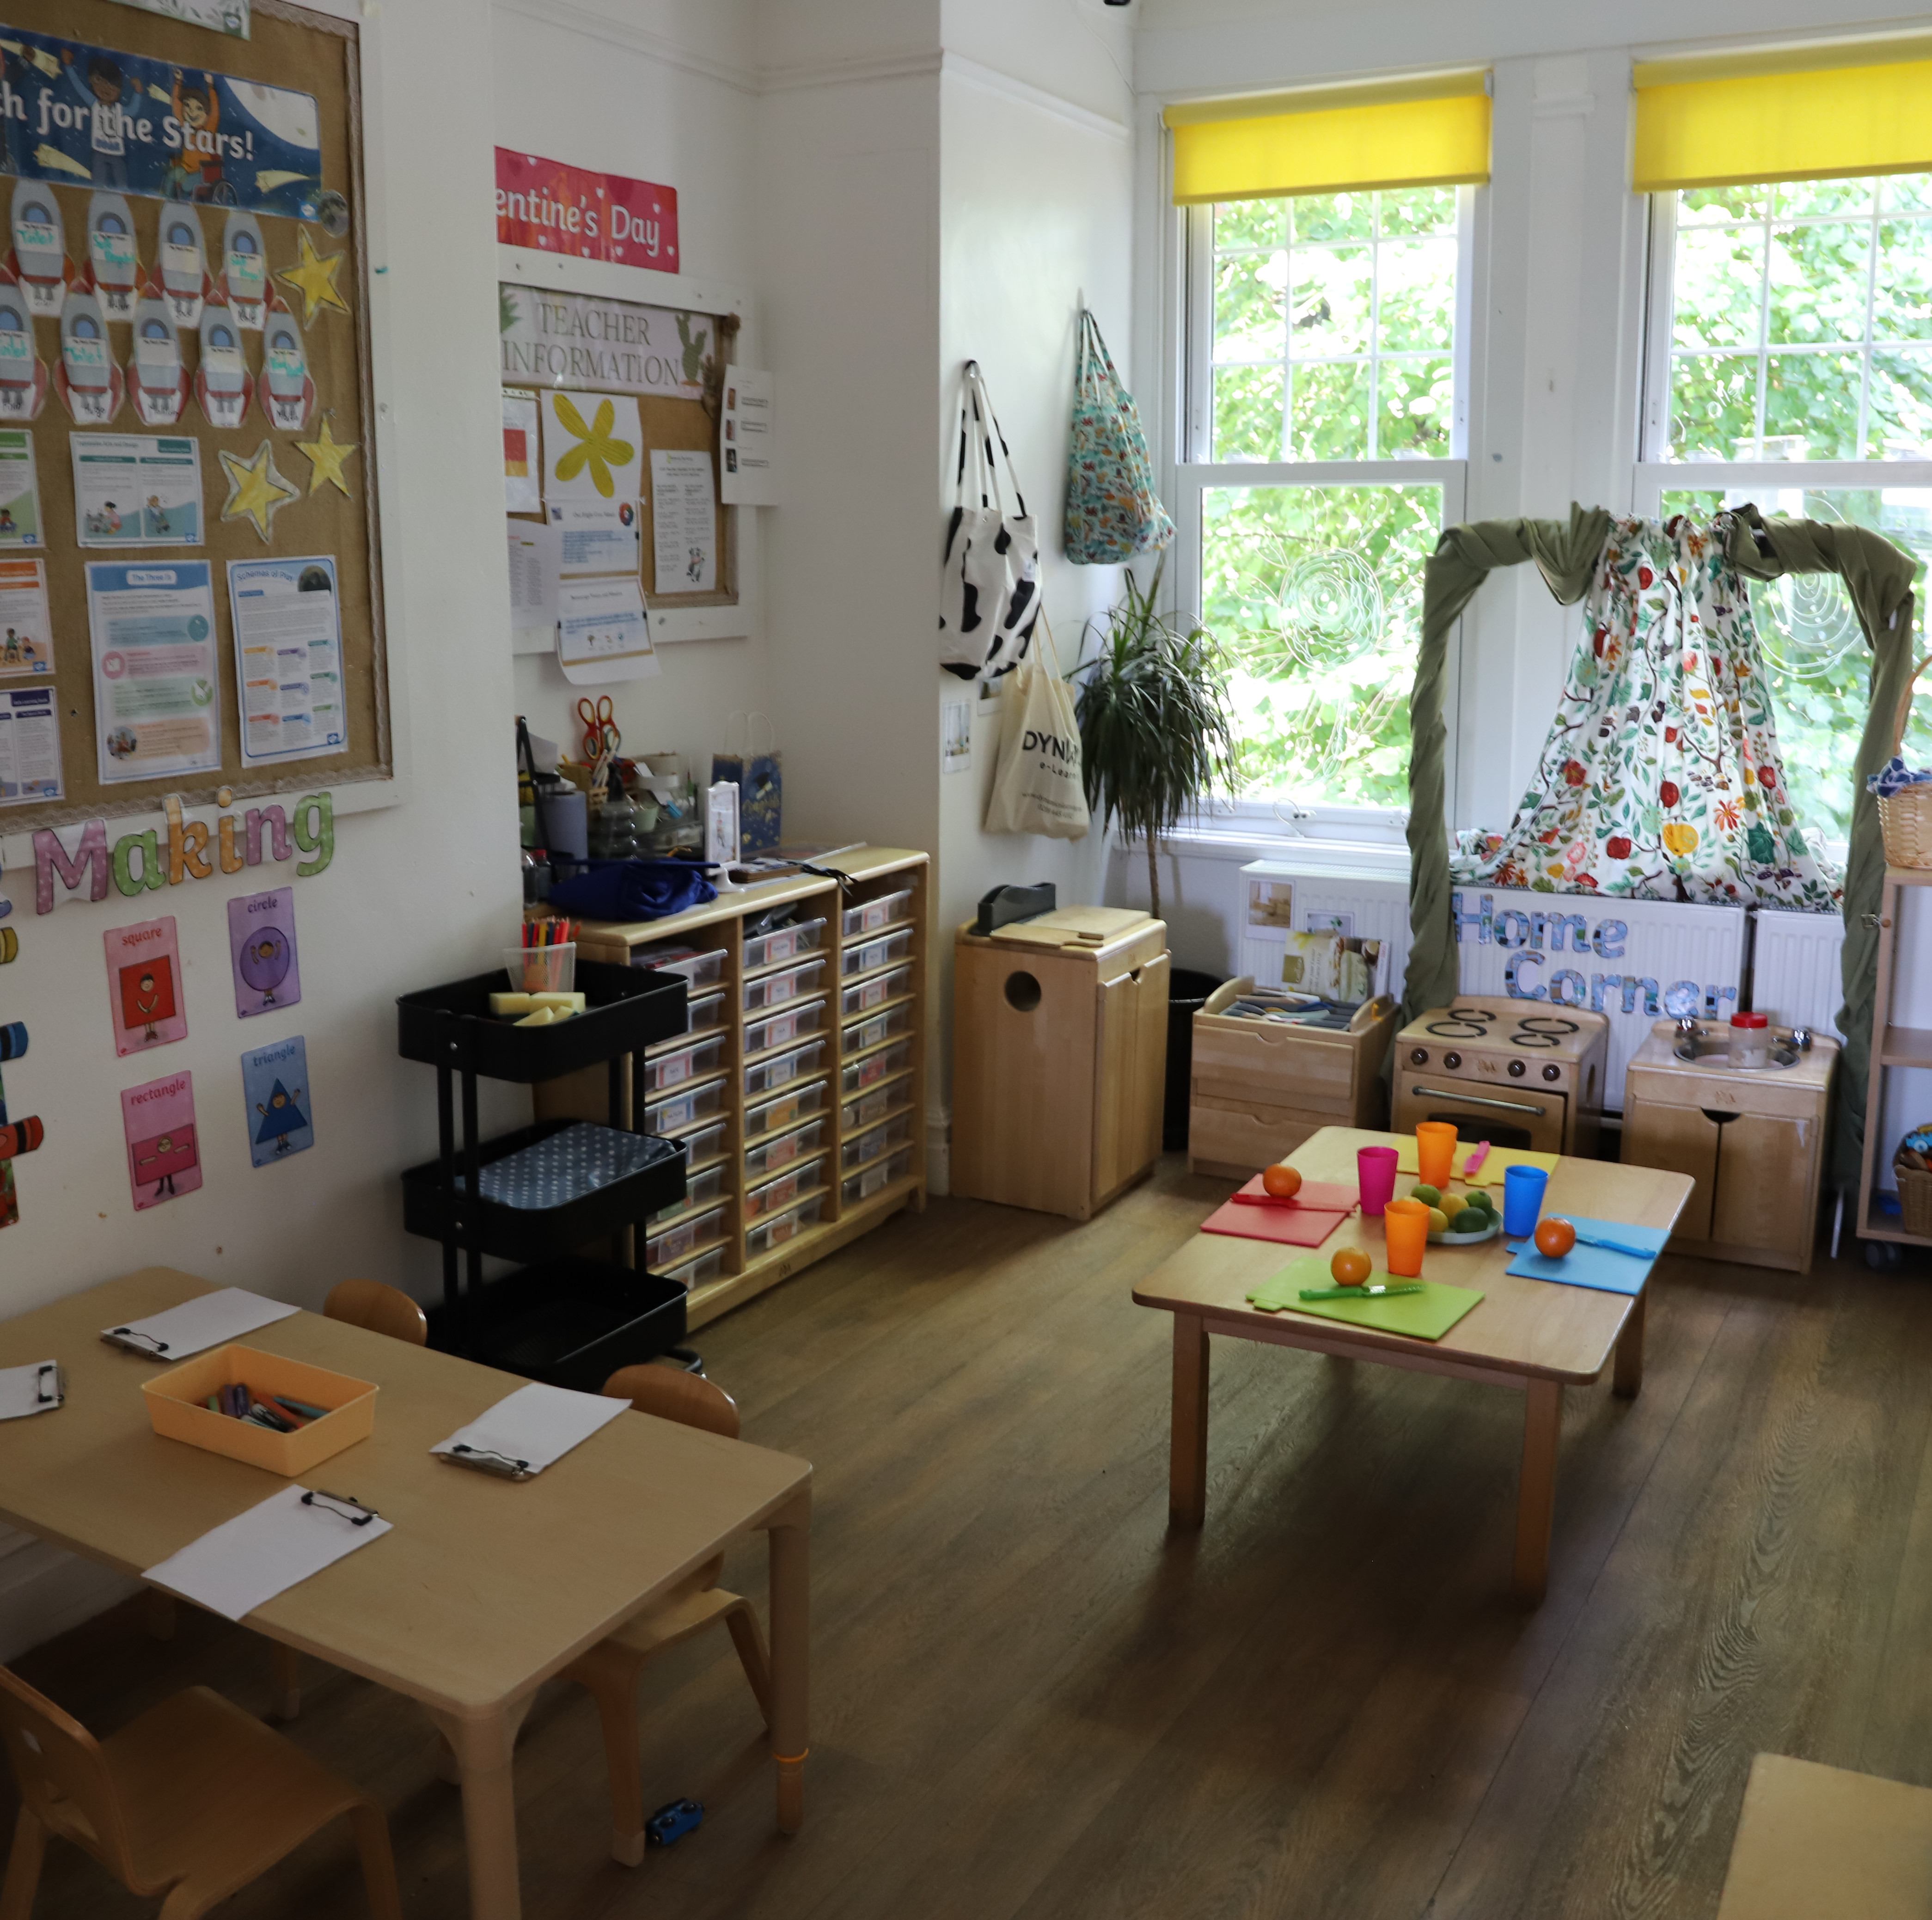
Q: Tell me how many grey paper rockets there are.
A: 9